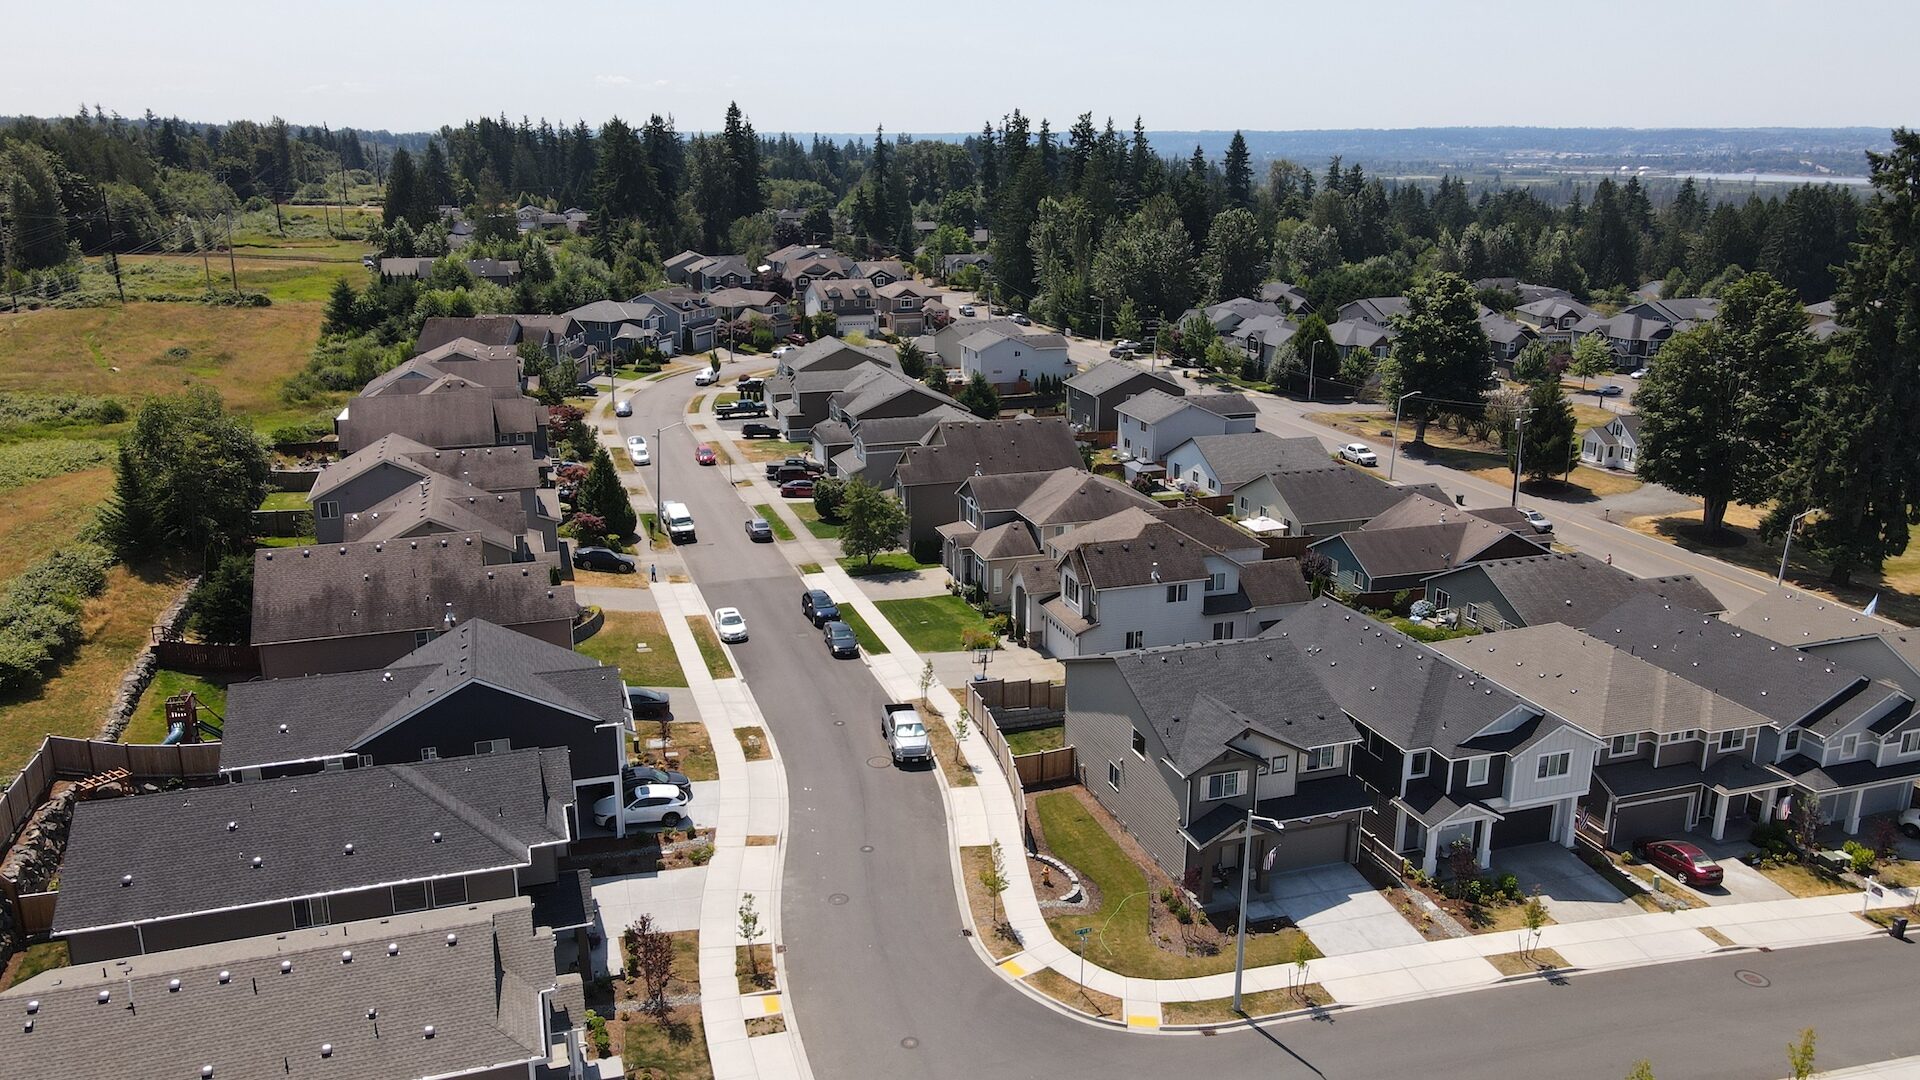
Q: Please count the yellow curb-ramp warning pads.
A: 3